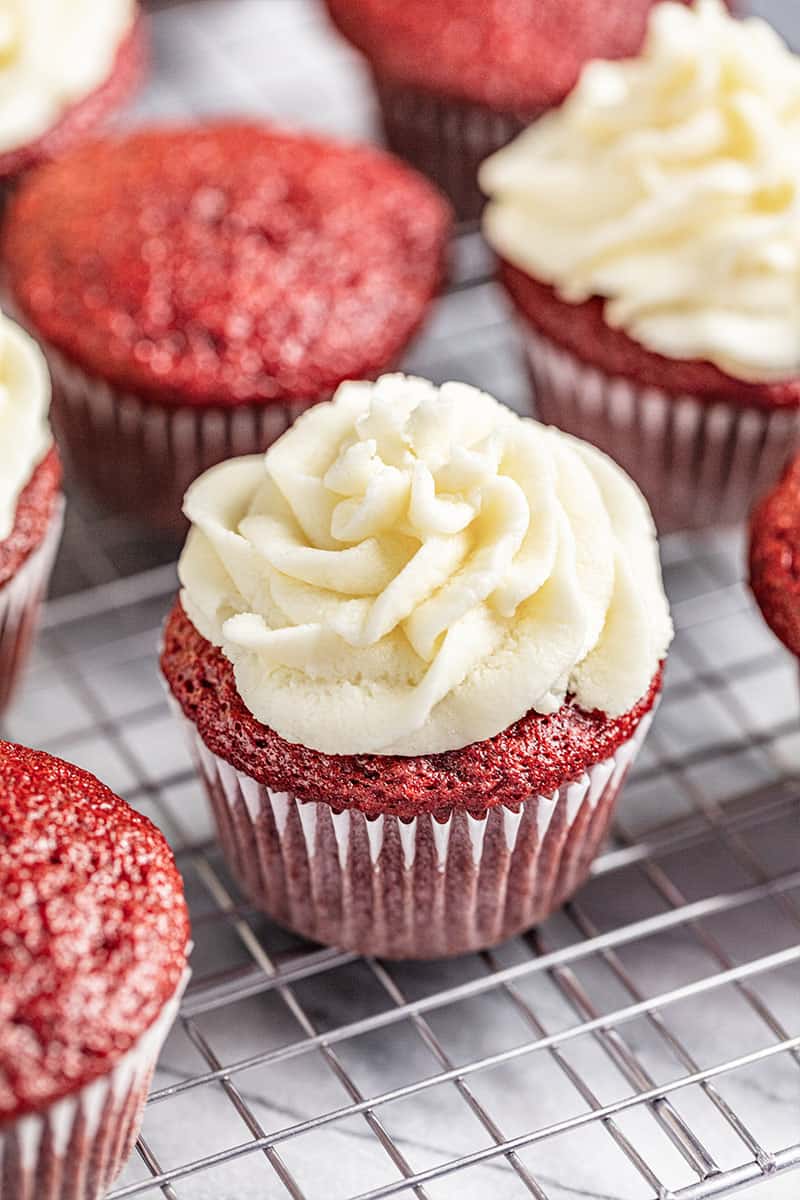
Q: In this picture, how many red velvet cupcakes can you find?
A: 8